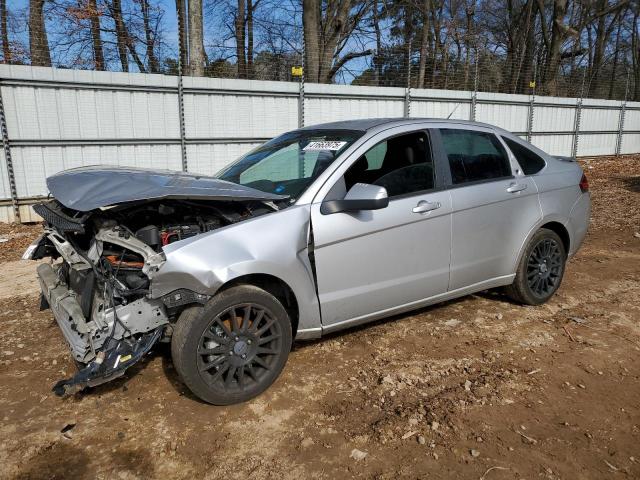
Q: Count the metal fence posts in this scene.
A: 8